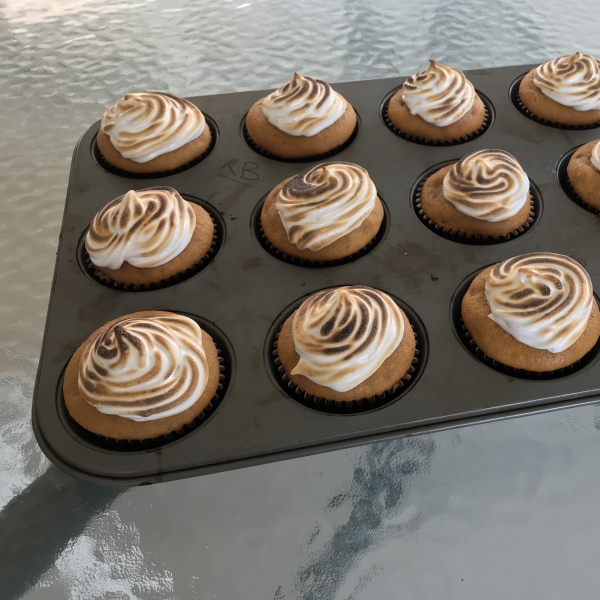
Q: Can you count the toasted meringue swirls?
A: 11